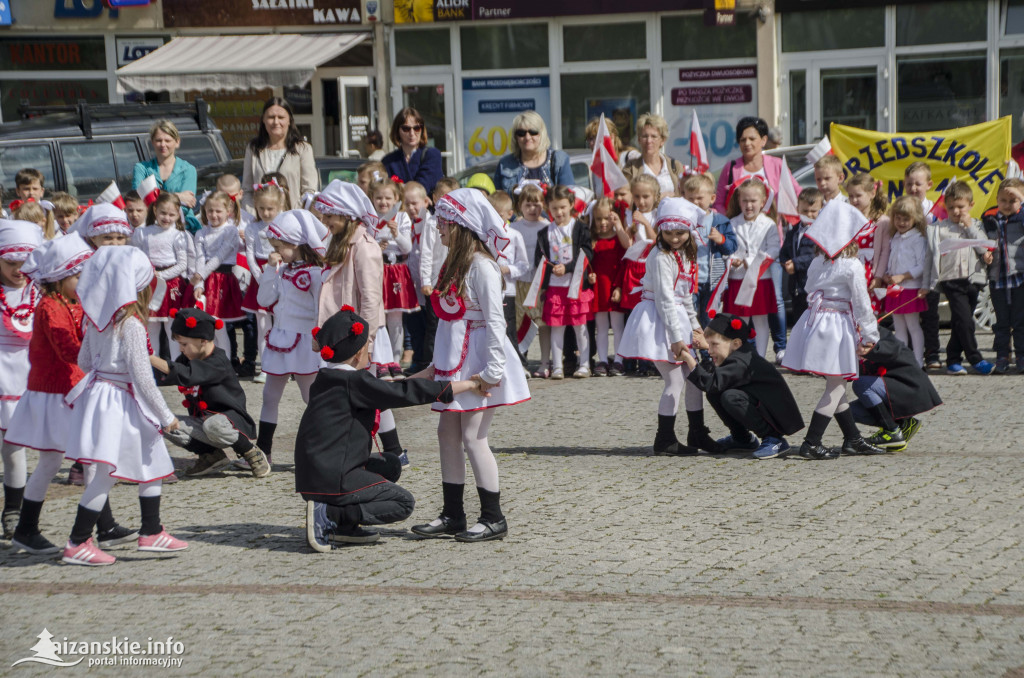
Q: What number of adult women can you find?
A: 7